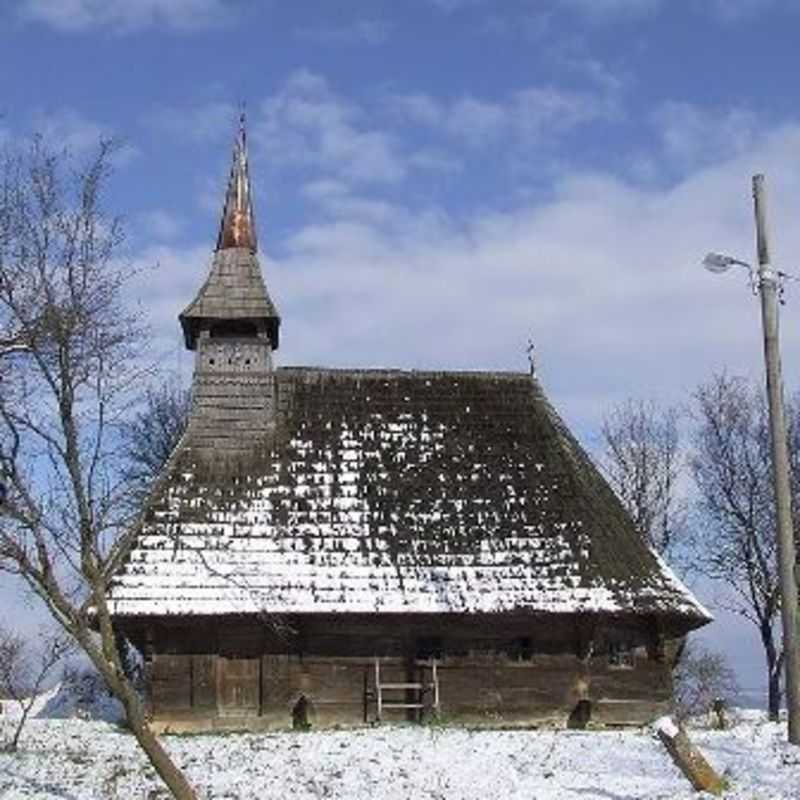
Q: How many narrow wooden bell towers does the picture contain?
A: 1